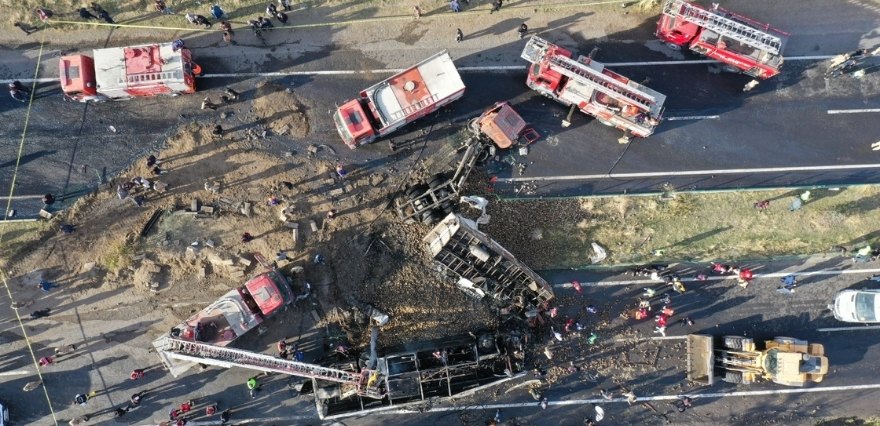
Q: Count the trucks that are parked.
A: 5